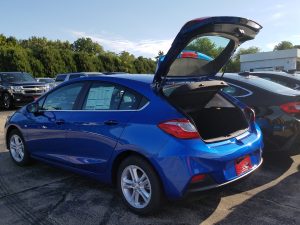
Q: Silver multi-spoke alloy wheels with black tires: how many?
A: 2